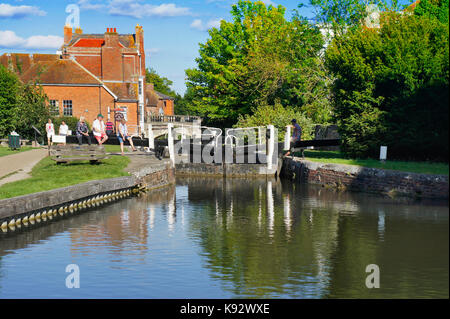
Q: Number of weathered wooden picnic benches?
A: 1